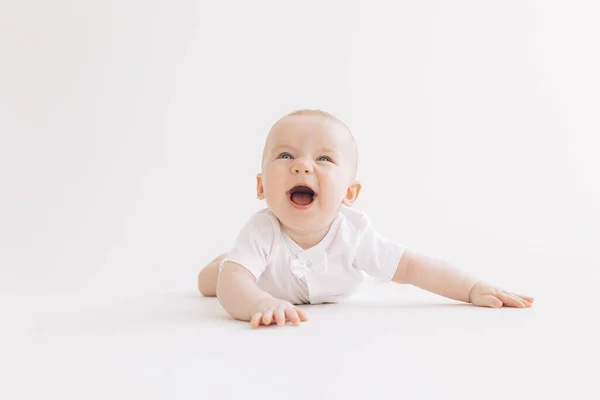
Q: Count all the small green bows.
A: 0